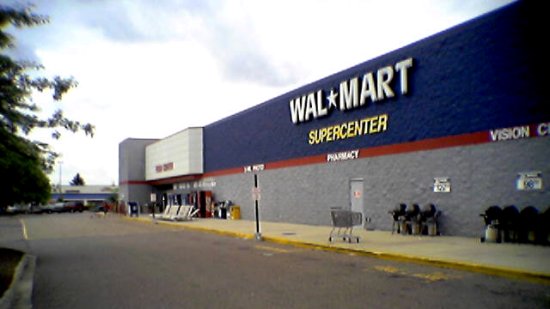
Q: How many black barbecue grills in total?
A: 7